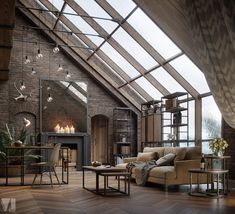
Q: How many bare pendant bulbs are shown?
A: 8